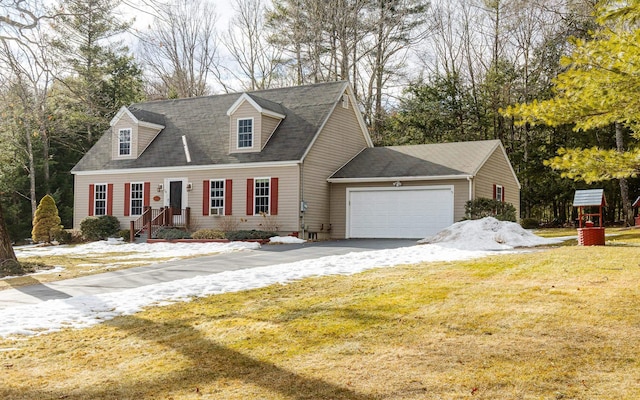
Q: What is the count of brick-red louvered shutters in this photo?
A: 10